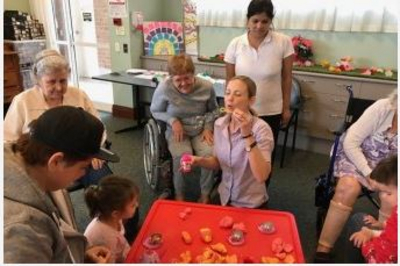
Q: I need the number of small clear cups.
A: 3